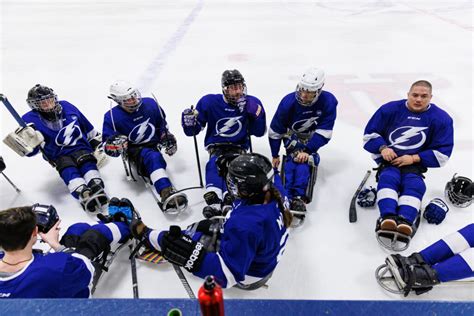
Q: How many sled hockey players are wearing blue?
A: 8